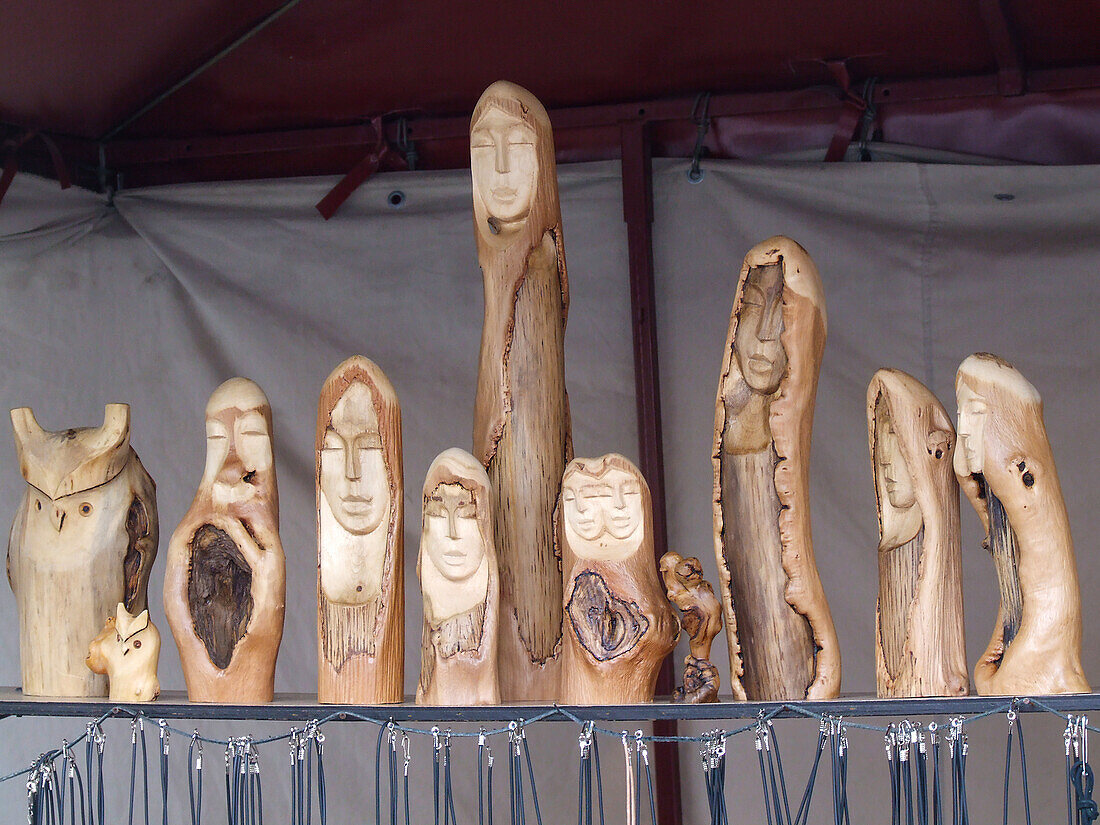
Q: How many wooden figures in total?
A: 11